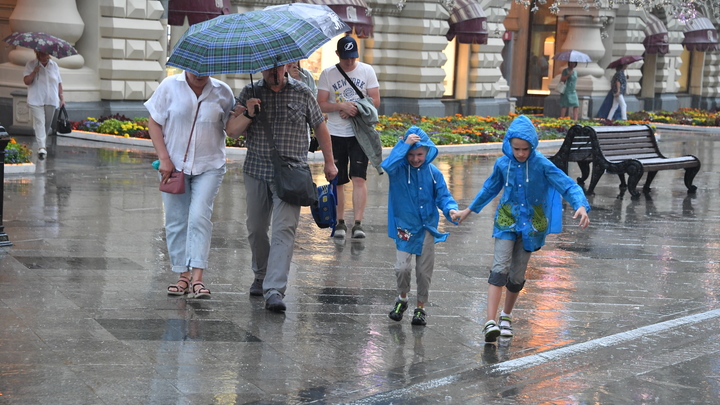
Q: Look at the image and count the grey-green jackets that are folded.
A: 1